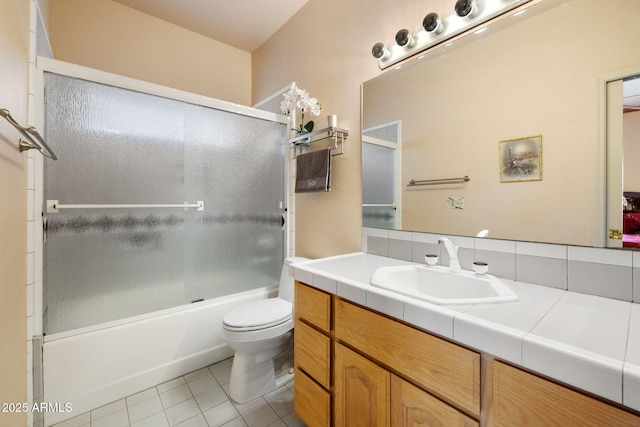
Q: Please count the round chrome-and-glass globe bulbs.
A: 4